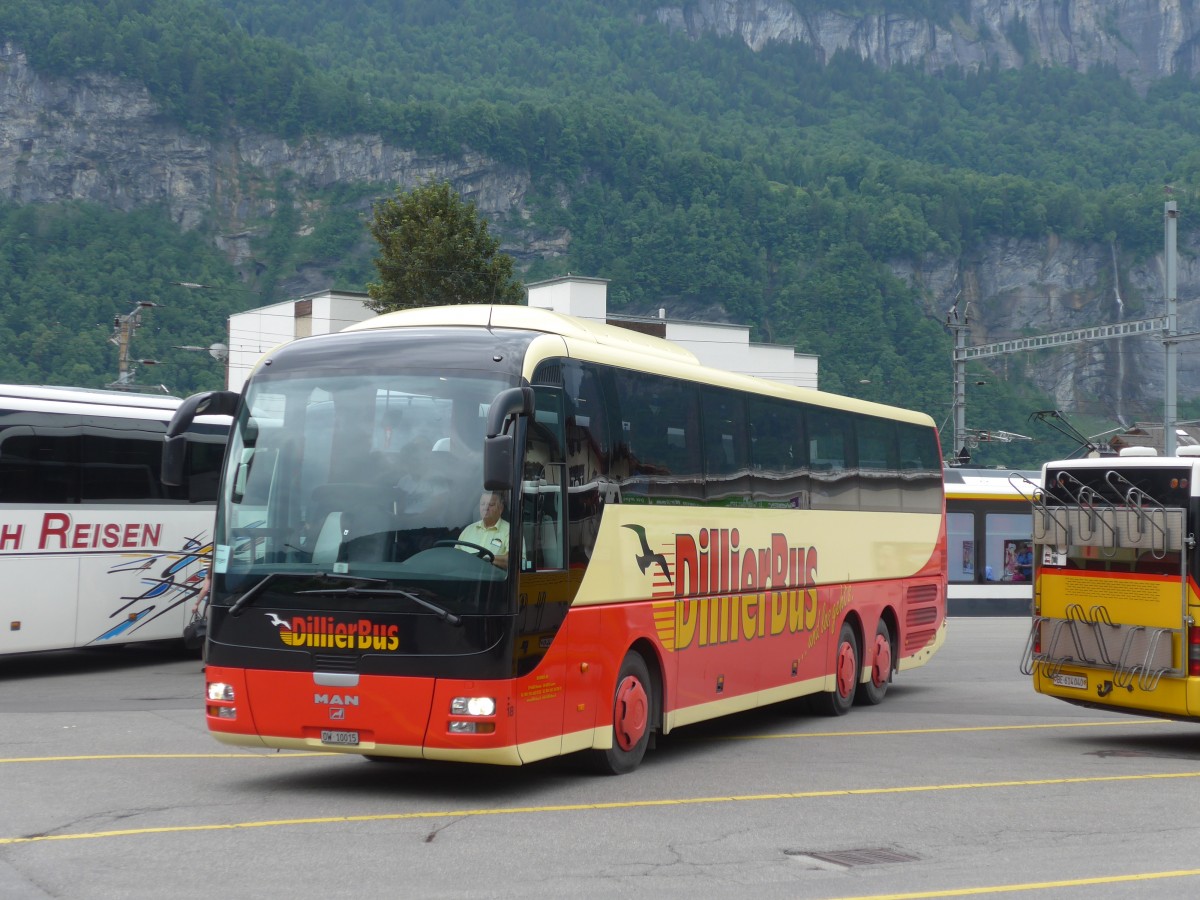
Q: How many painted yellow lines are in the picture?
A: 3